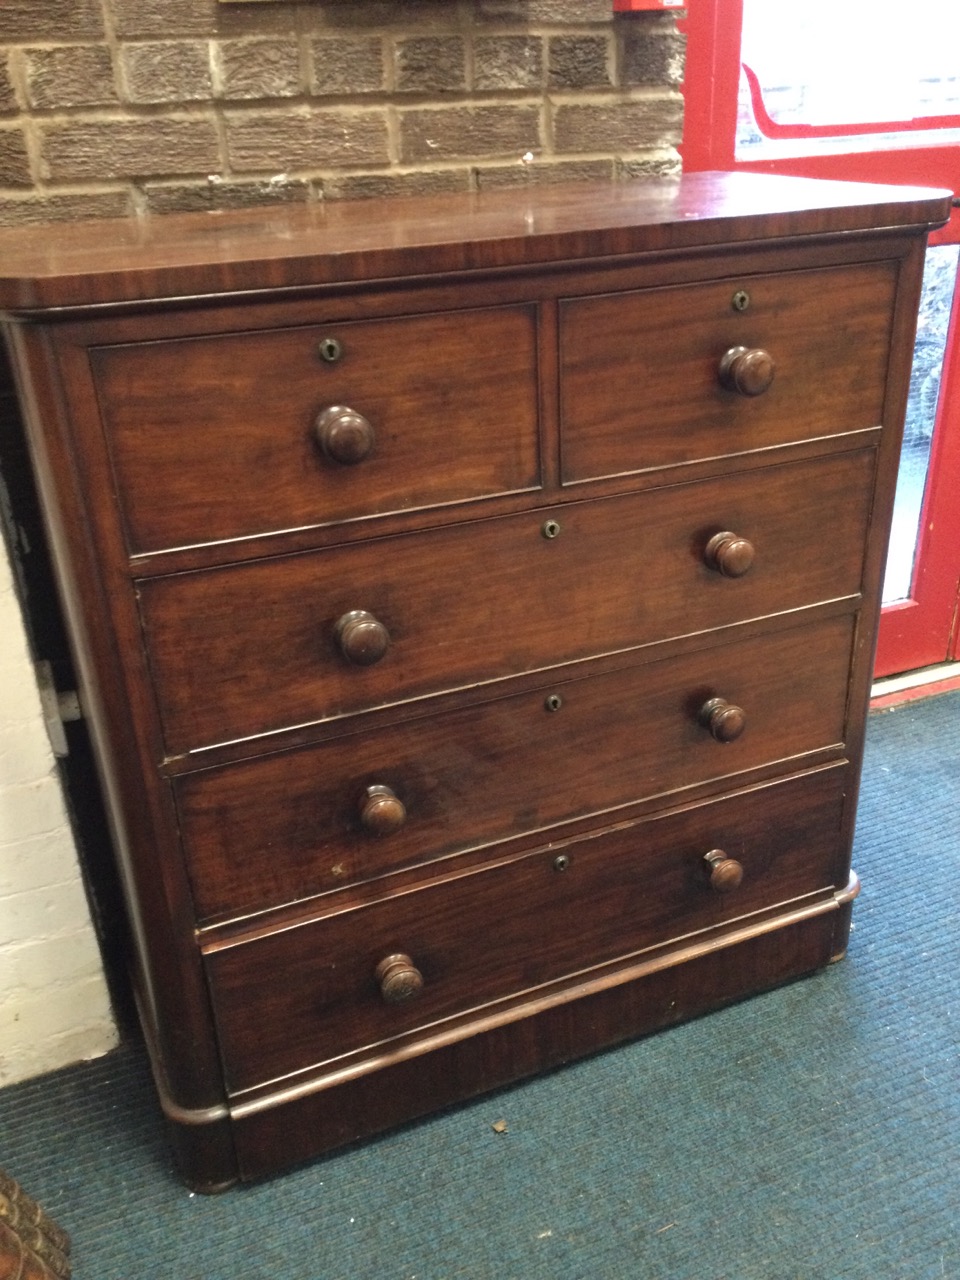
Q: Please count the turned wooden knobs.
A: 8